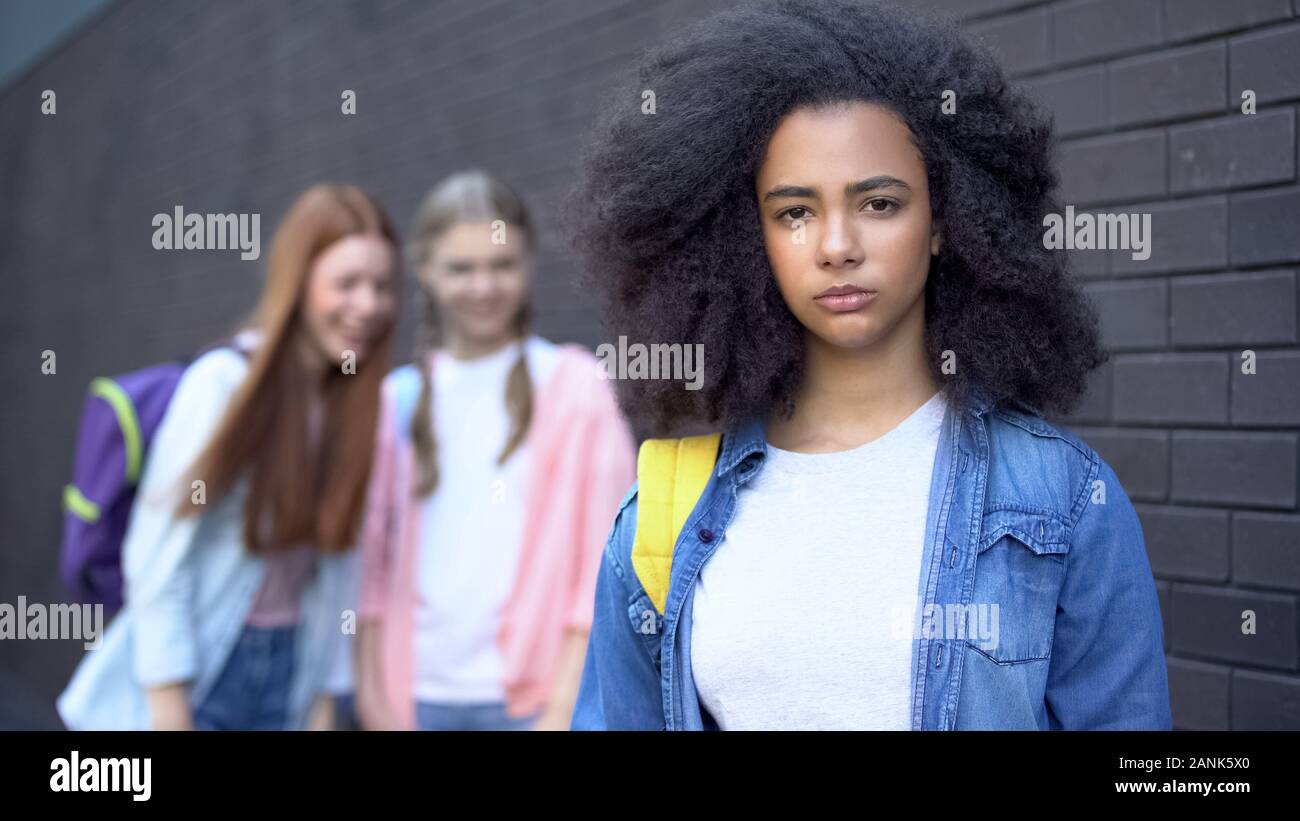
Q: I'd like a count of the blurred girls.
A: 2